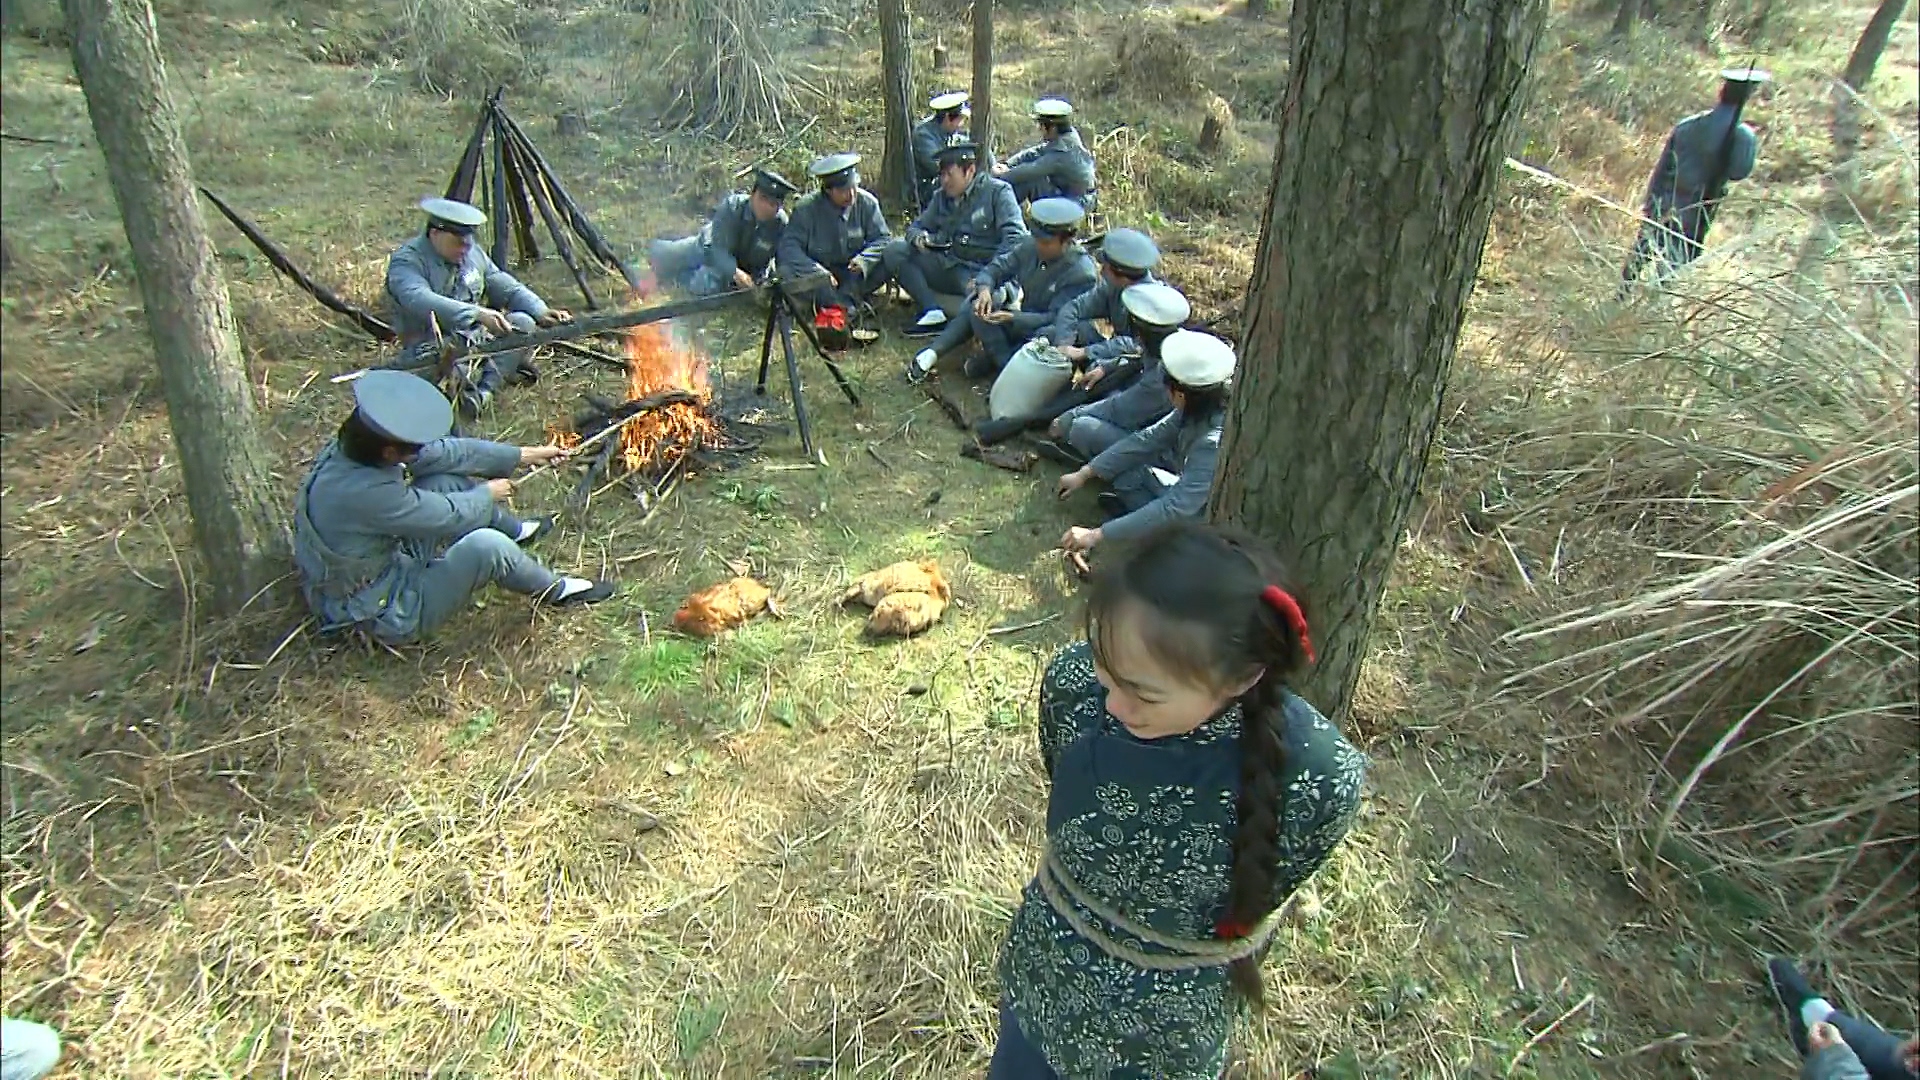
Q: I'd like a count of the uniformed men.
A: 12